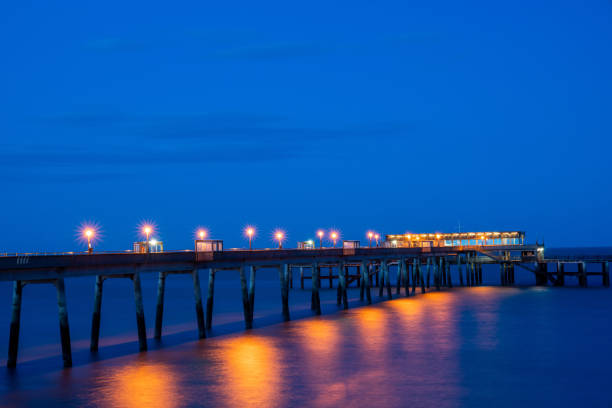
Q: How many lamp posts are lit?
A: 9